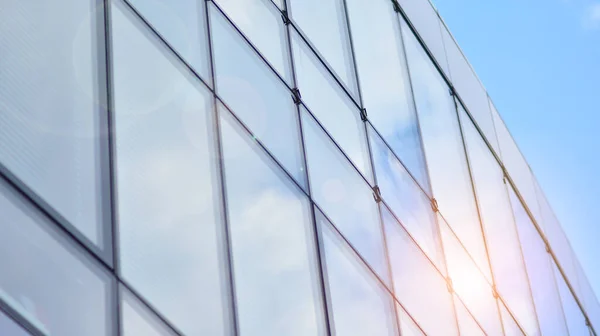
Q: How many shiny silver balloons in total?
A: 0